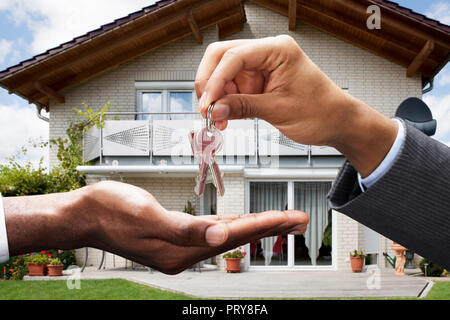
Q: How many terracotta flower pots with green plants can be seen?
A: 4